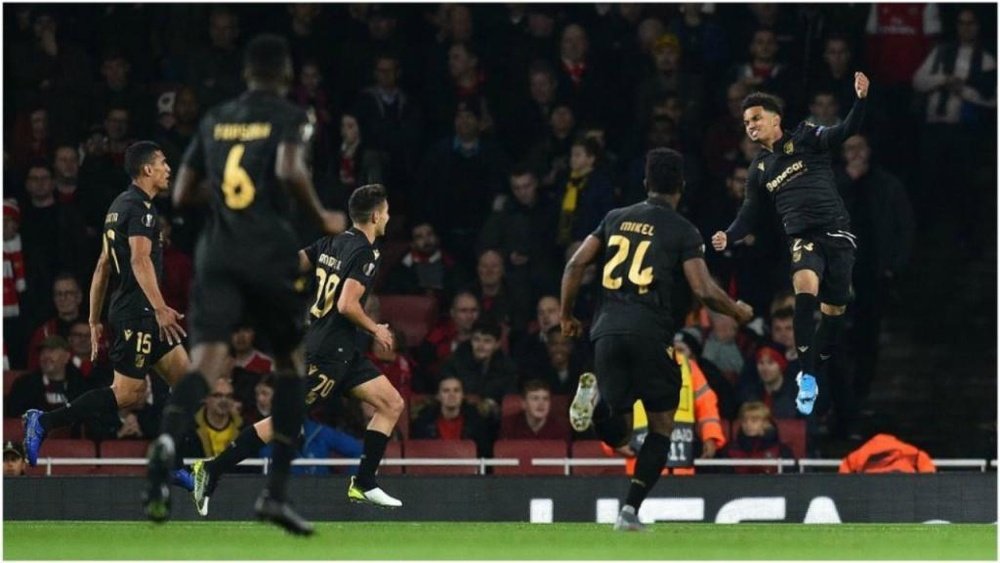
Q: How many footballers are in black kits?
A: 5